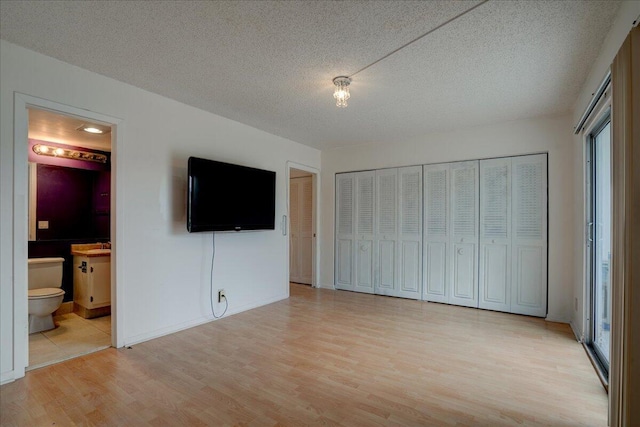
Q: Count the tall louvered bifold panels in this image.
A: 8